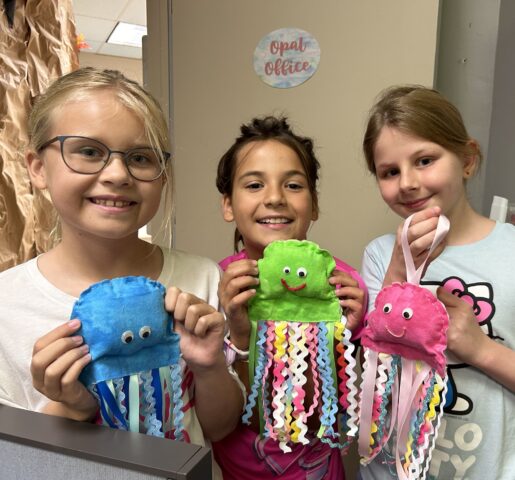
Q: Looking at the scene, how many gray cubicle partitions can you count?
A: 1